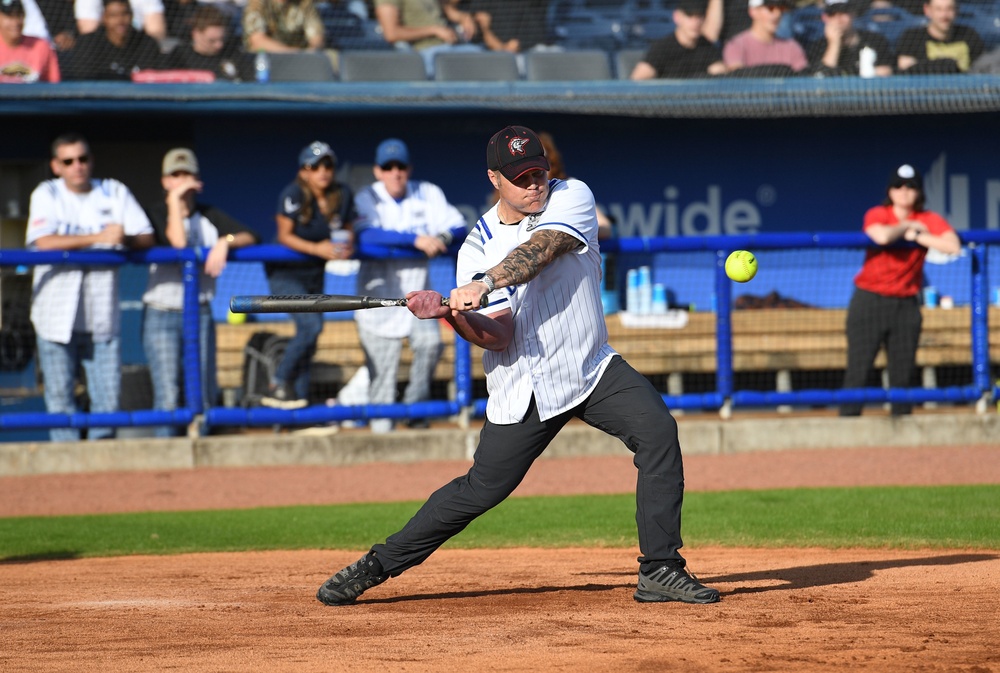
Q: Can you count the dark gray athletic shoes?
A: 2